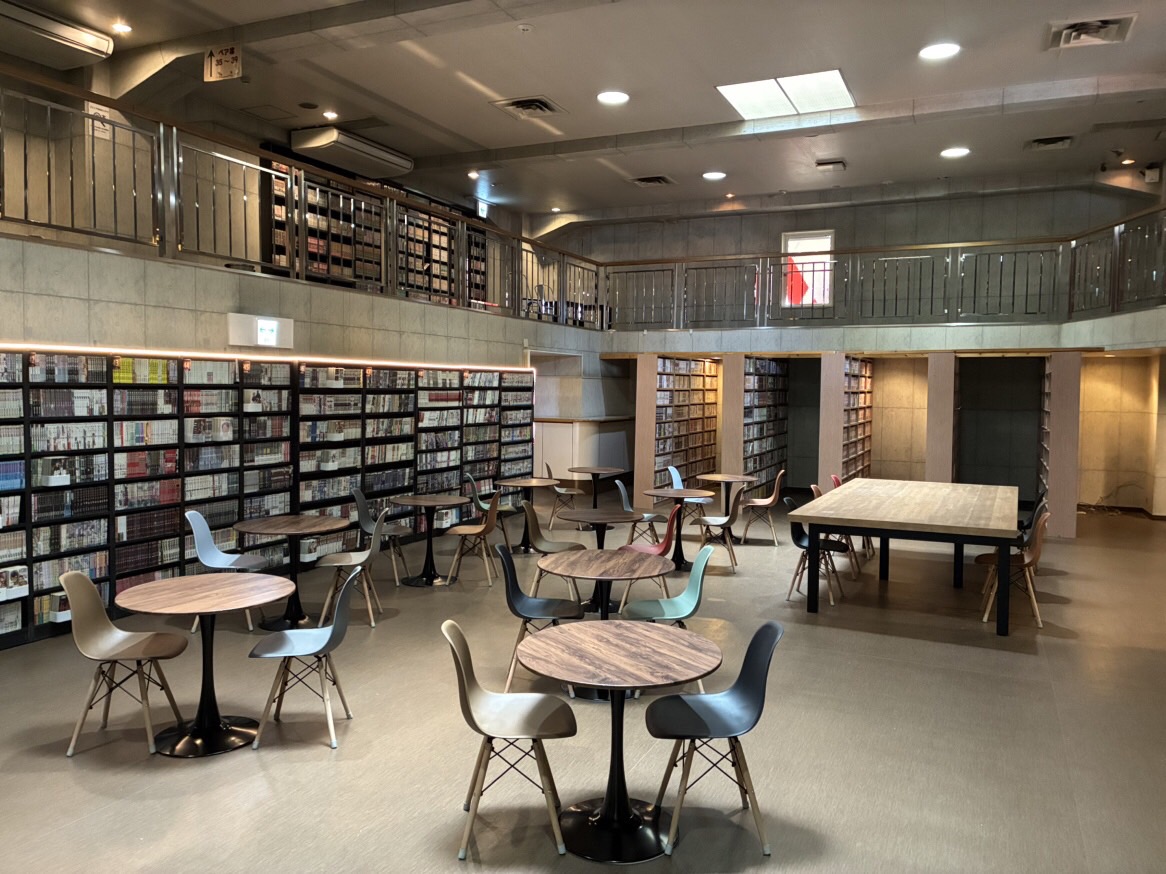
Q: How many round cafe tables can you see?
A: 10